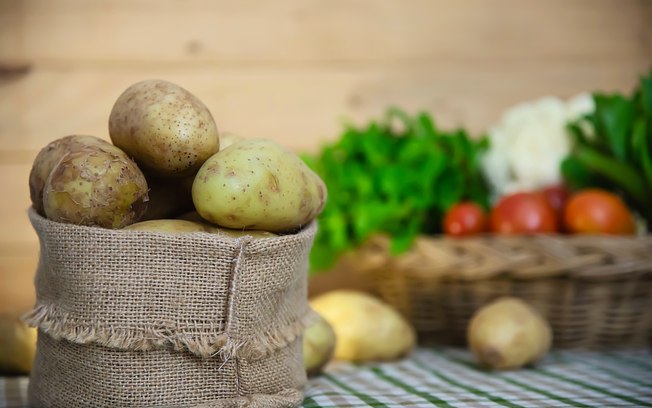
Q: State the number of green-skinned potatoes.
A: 1